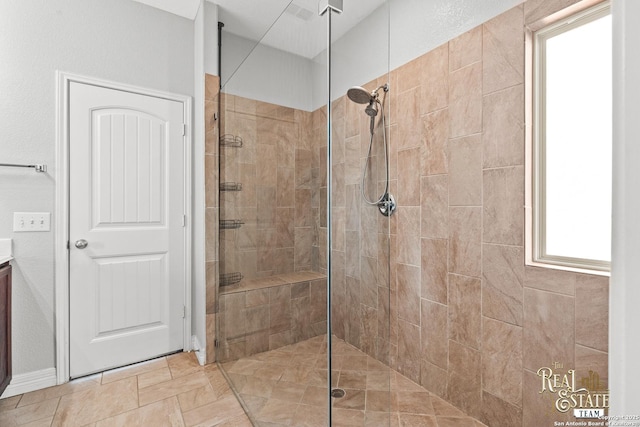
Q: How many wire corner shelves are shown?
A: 4